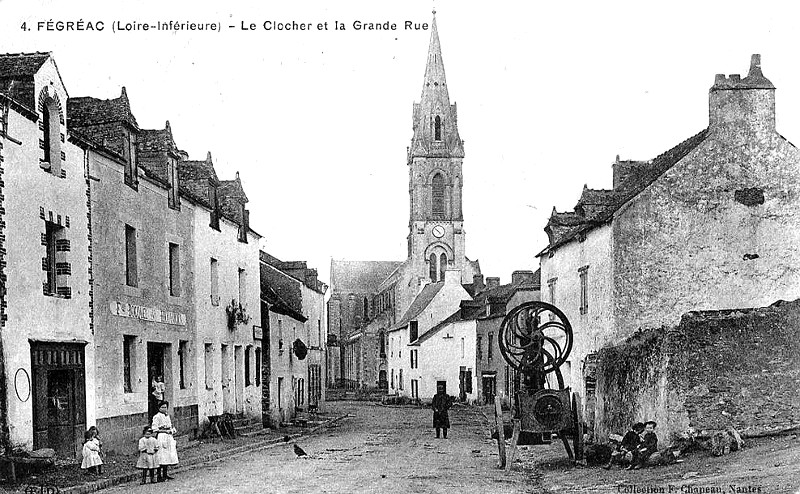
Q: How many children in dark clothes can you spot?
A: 2